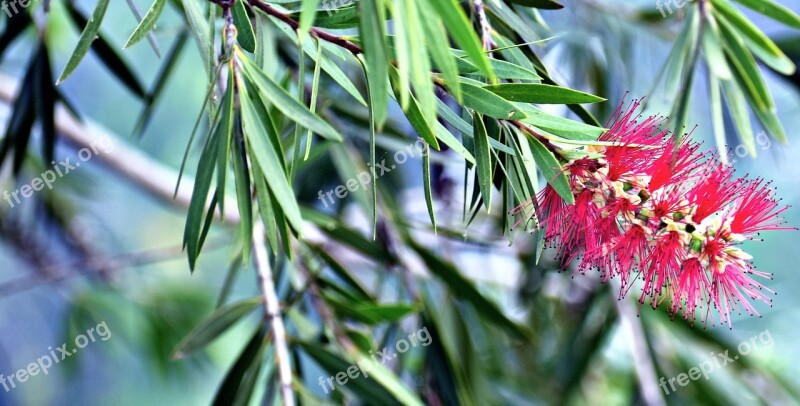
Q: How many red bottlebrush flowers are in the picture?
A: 1